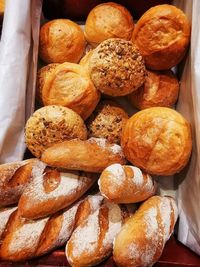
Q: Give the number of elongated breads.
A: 7